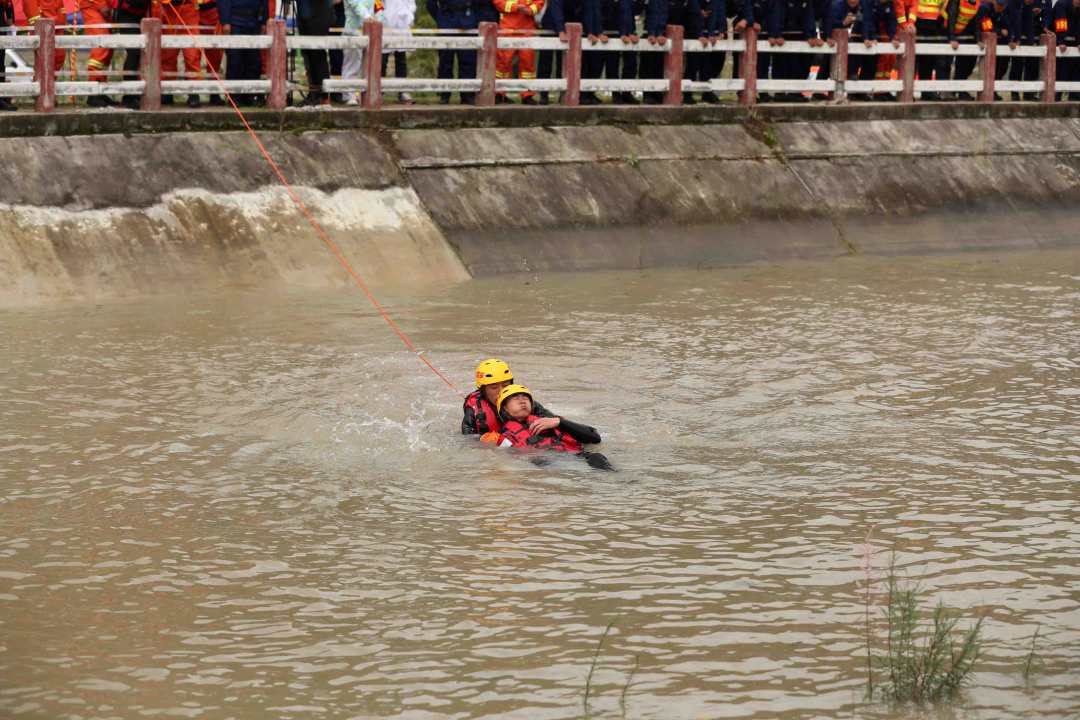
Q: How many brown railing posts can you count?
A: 12